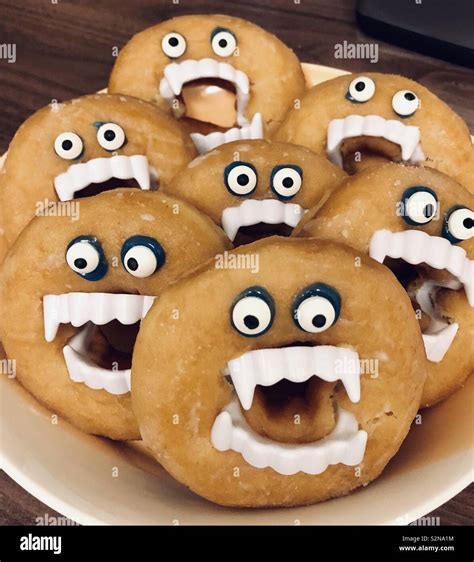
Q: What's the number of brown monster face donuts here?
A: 7